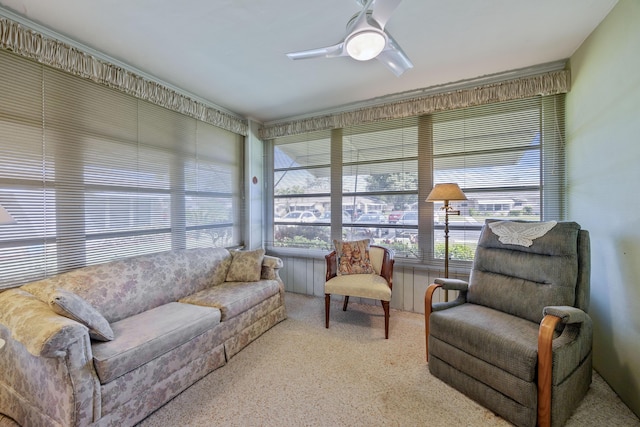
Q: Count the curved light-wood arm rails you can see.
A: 2